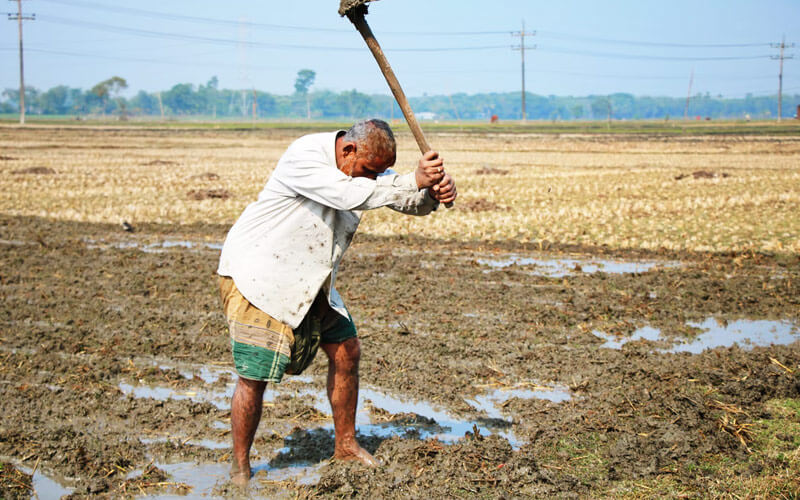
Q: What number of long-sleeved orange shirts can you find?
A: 0